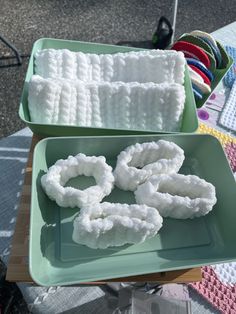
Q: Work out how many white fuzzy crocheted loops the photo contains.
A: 4